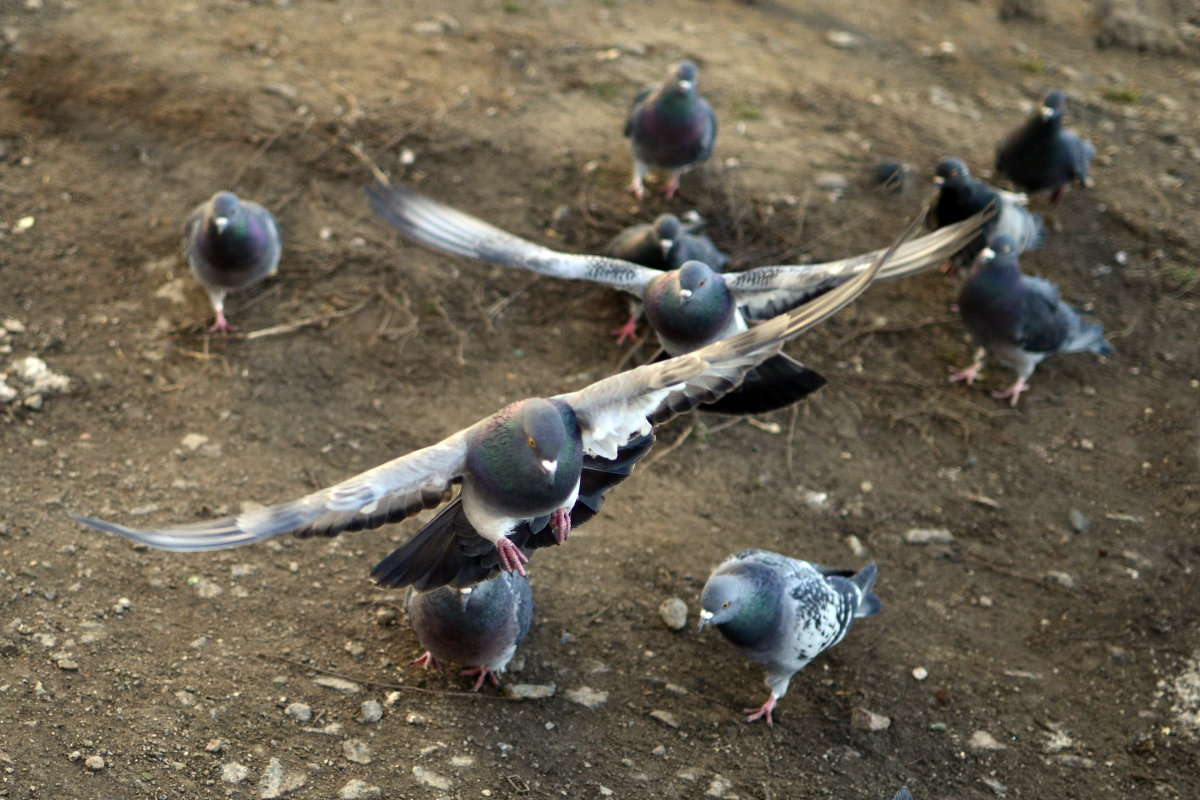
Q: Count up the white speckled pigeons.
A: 1